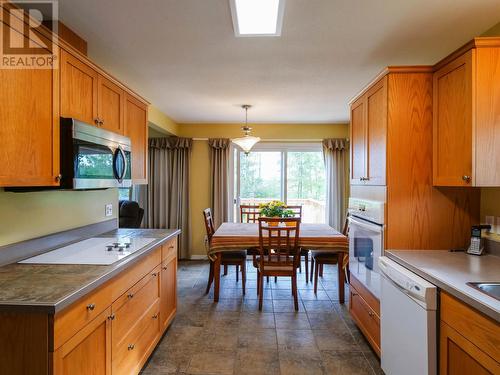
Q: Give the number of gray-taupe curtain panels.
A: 3